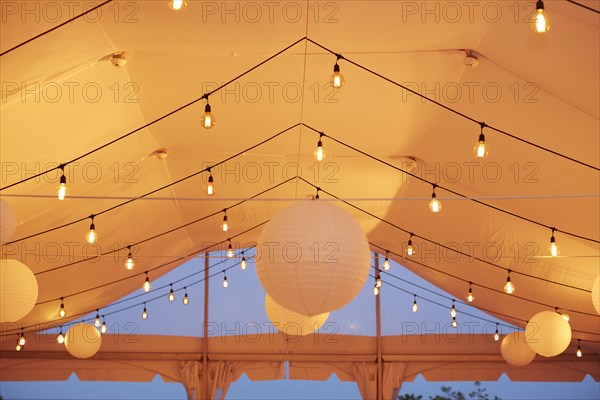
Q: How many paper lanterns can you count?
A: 8